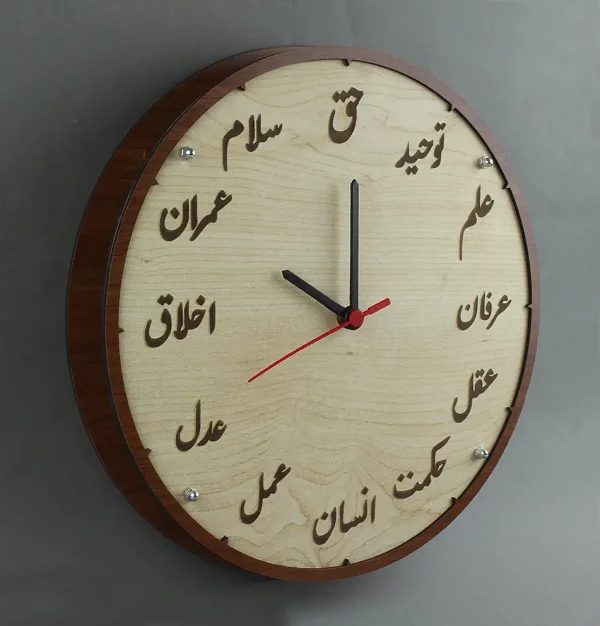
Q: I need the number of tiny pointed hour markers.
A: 12